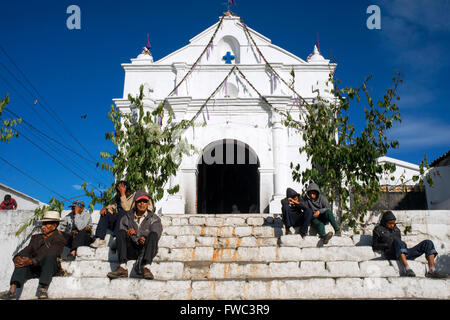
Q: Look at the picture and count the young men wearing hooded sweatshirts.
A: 3